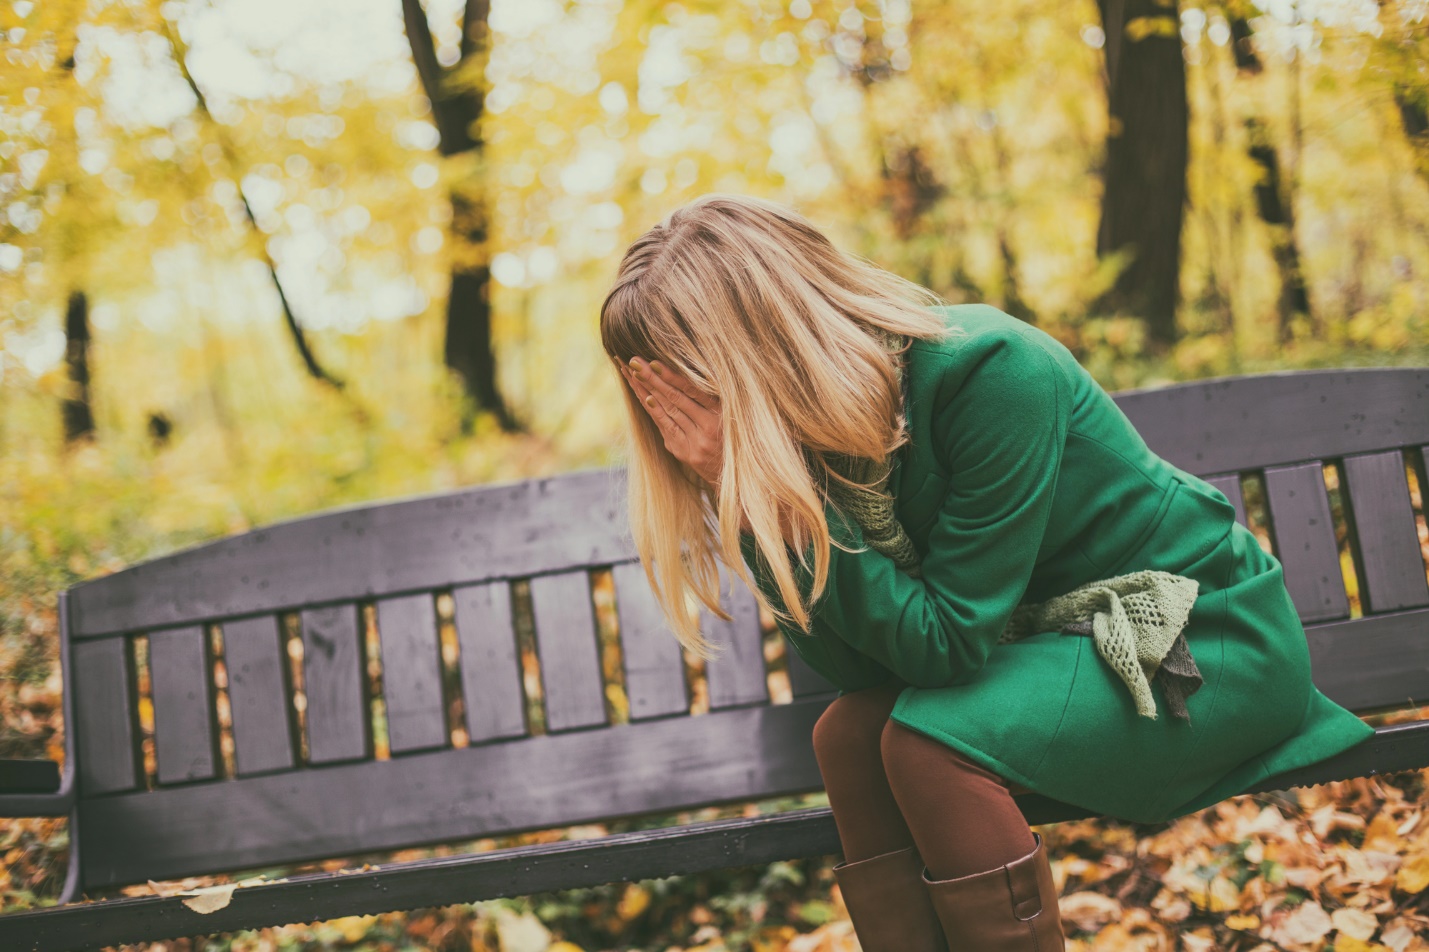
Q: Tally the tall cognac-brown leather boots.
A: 2